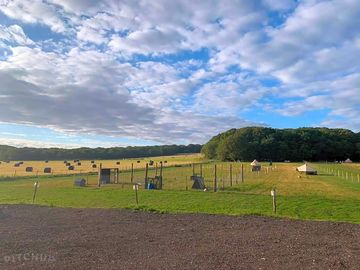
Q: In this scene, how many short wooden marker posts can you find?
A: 3